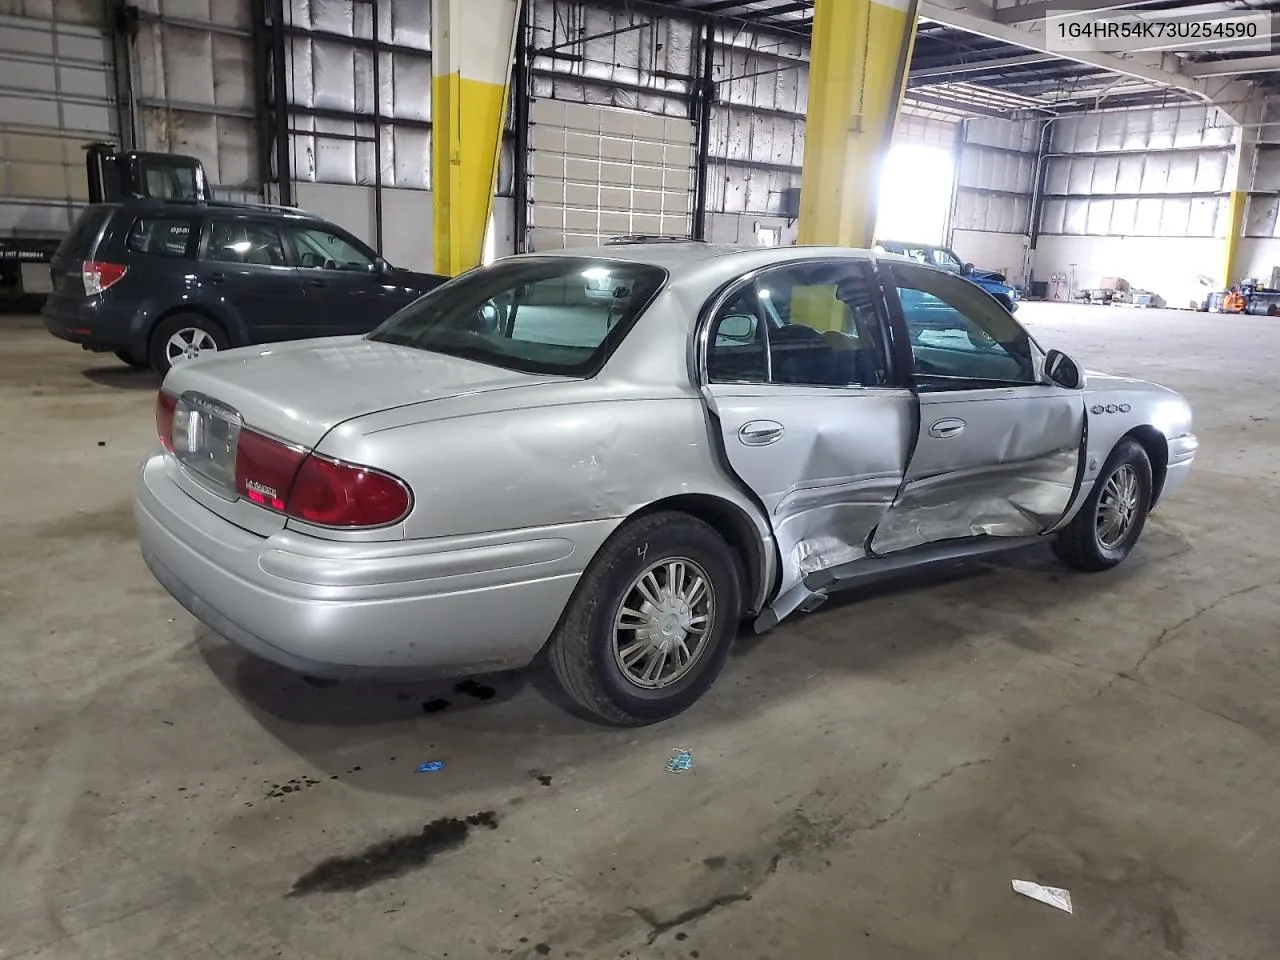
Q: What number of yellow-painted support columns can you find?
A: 3